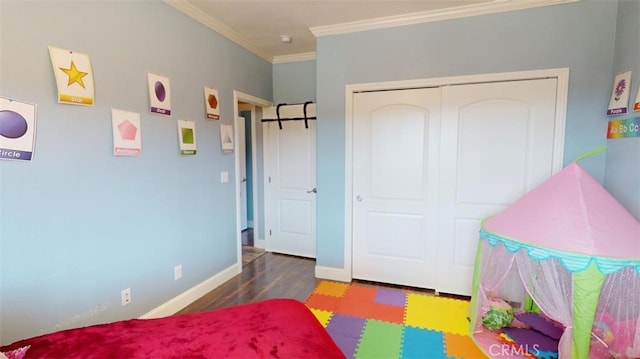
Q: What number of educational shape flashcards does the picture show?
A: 7